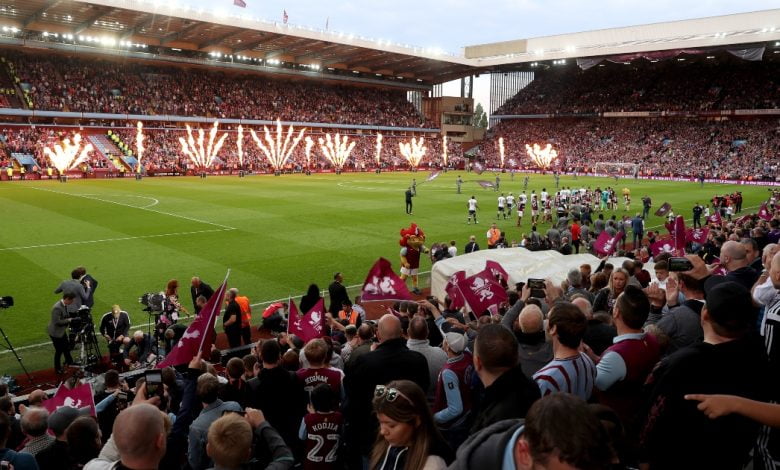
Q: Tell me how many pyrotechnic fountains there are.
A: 12